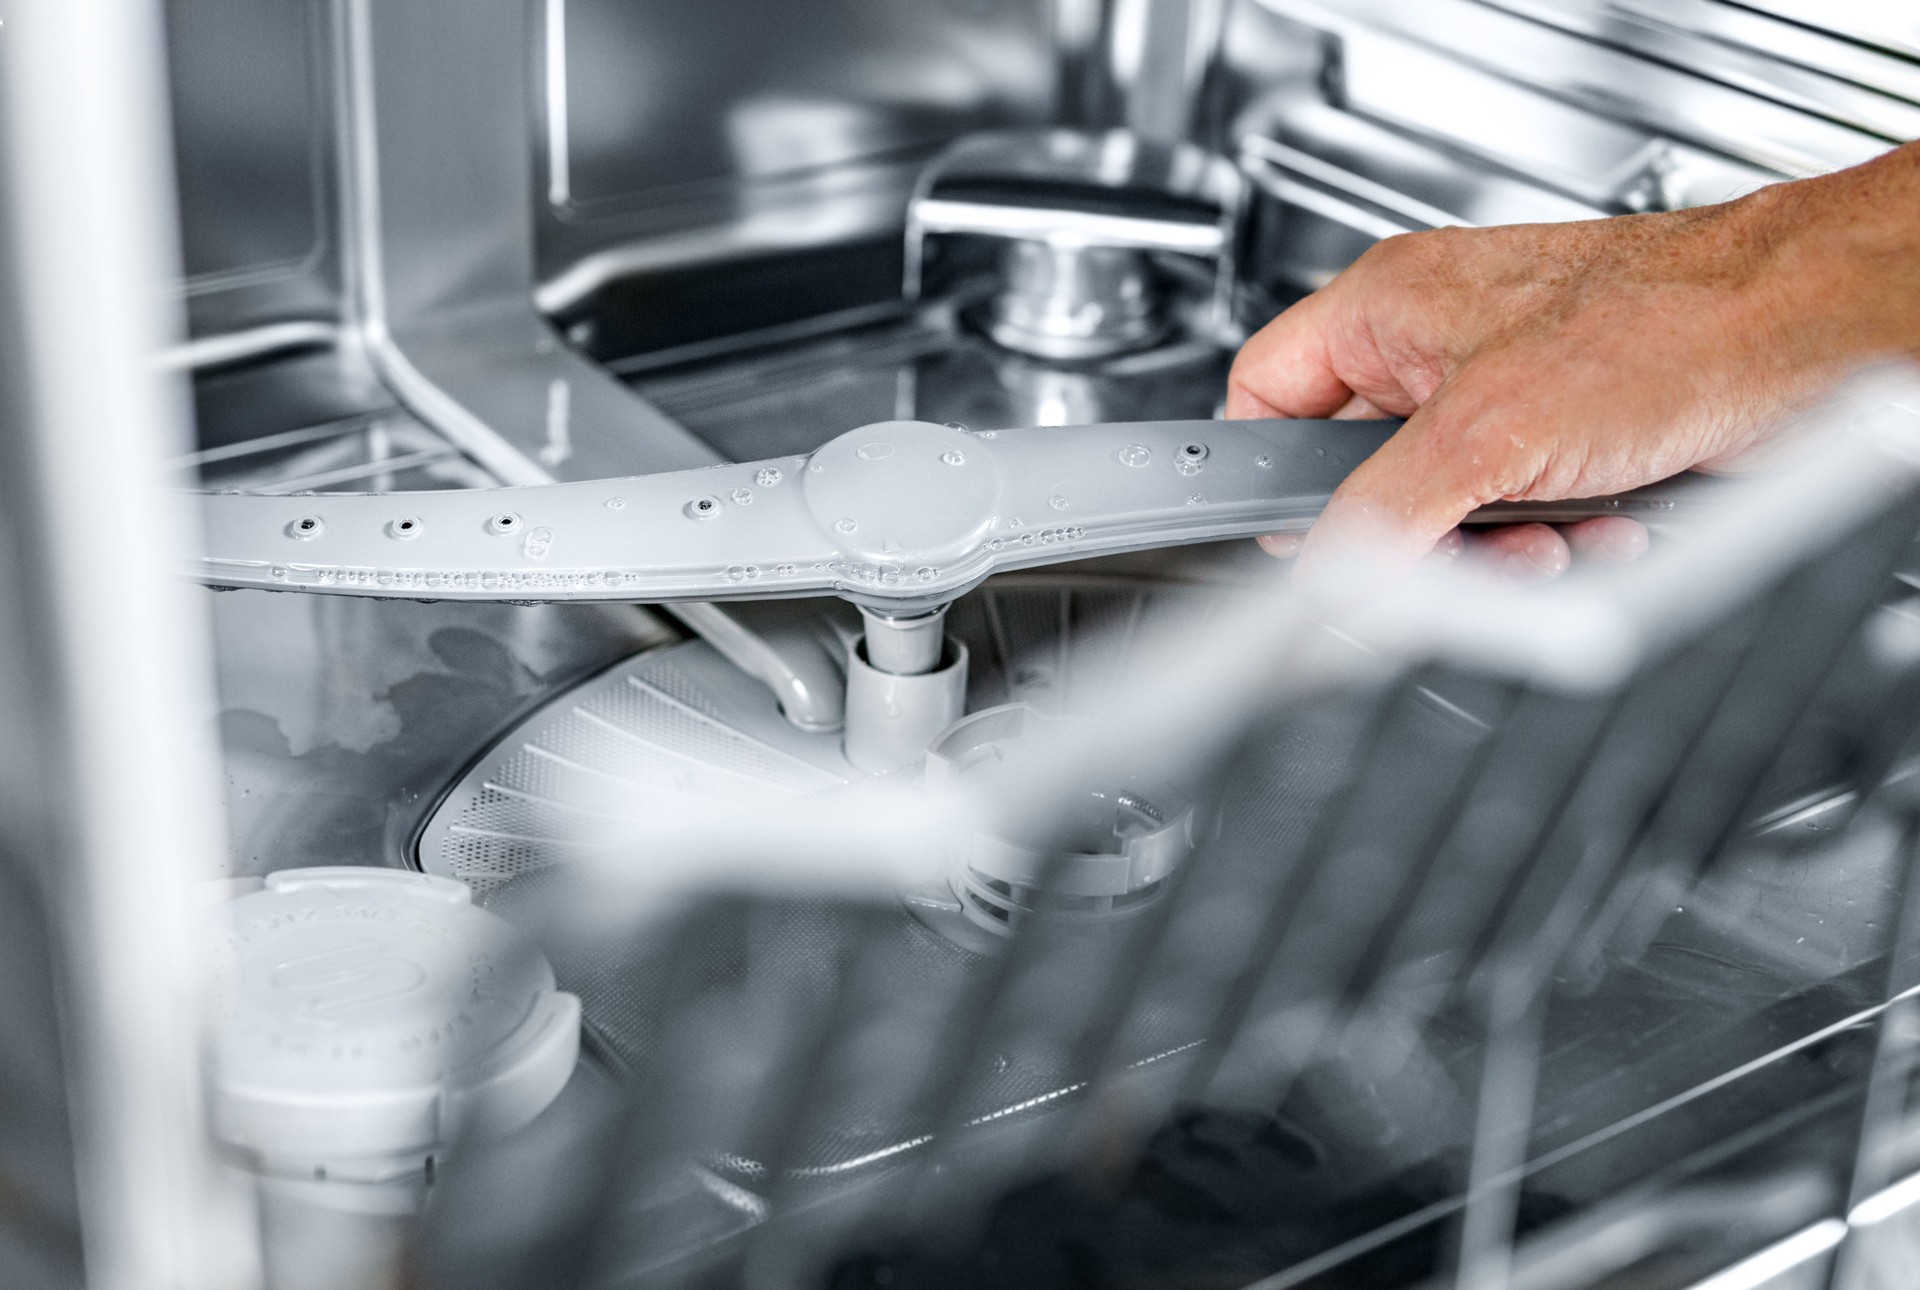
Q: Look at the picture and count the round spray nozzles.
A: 5